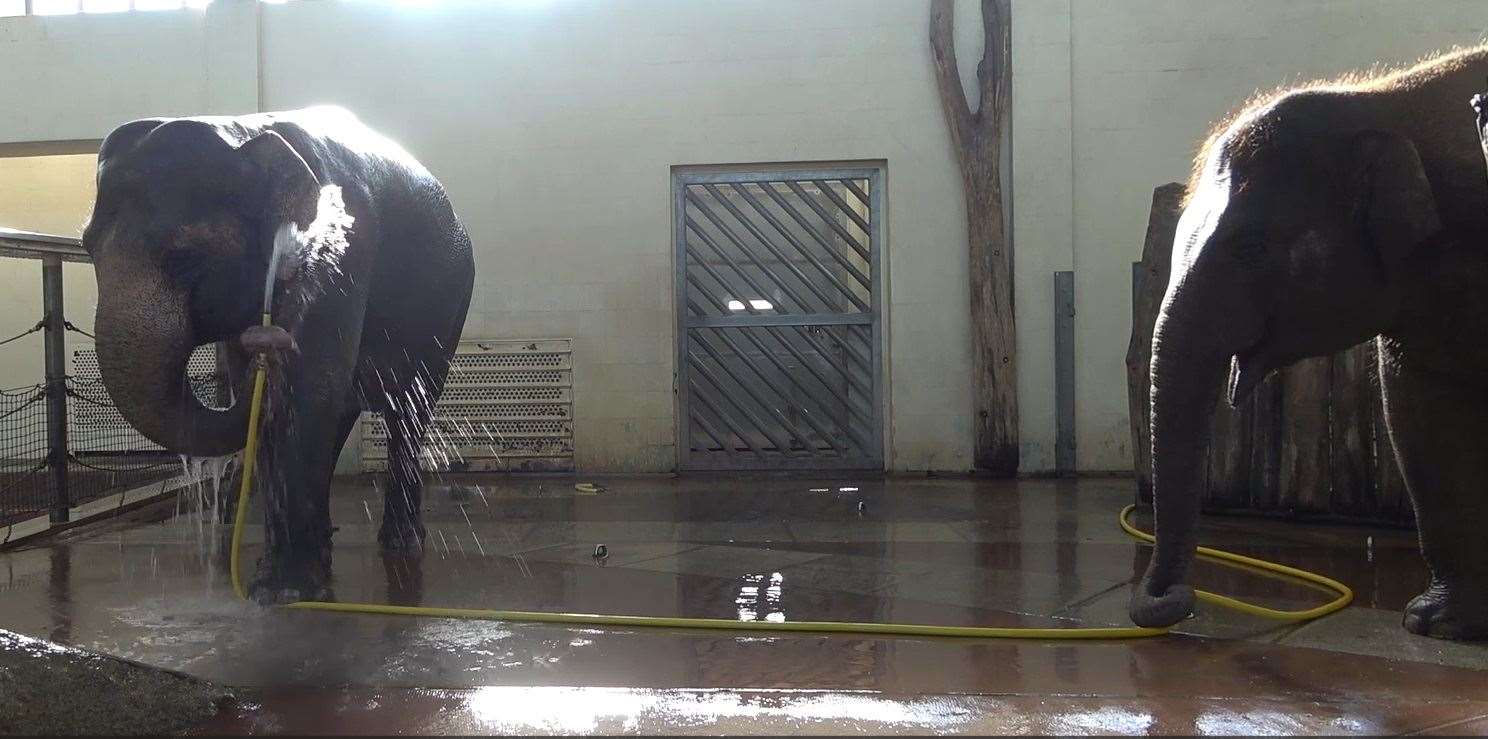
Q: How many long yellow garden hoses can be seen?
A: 1